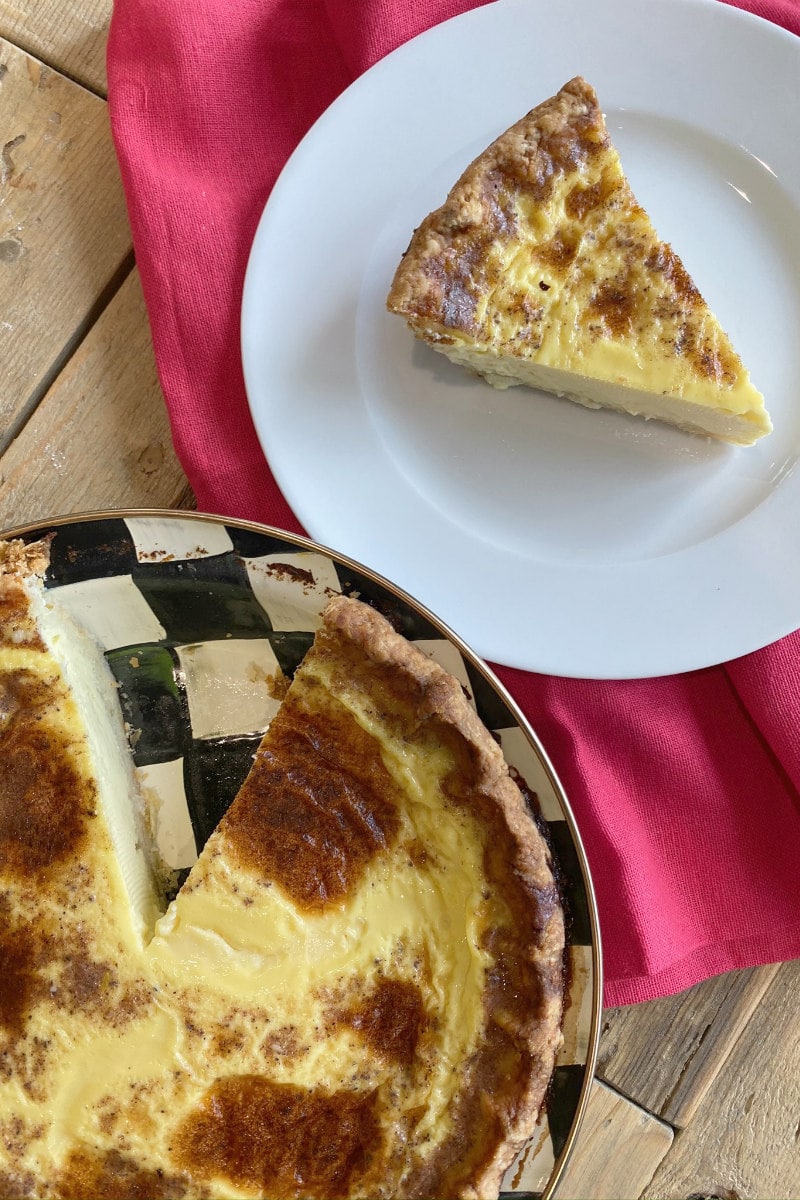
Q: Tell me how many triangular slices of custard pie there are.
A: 1